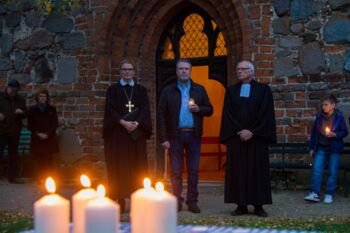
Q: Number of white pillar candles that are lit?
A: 5